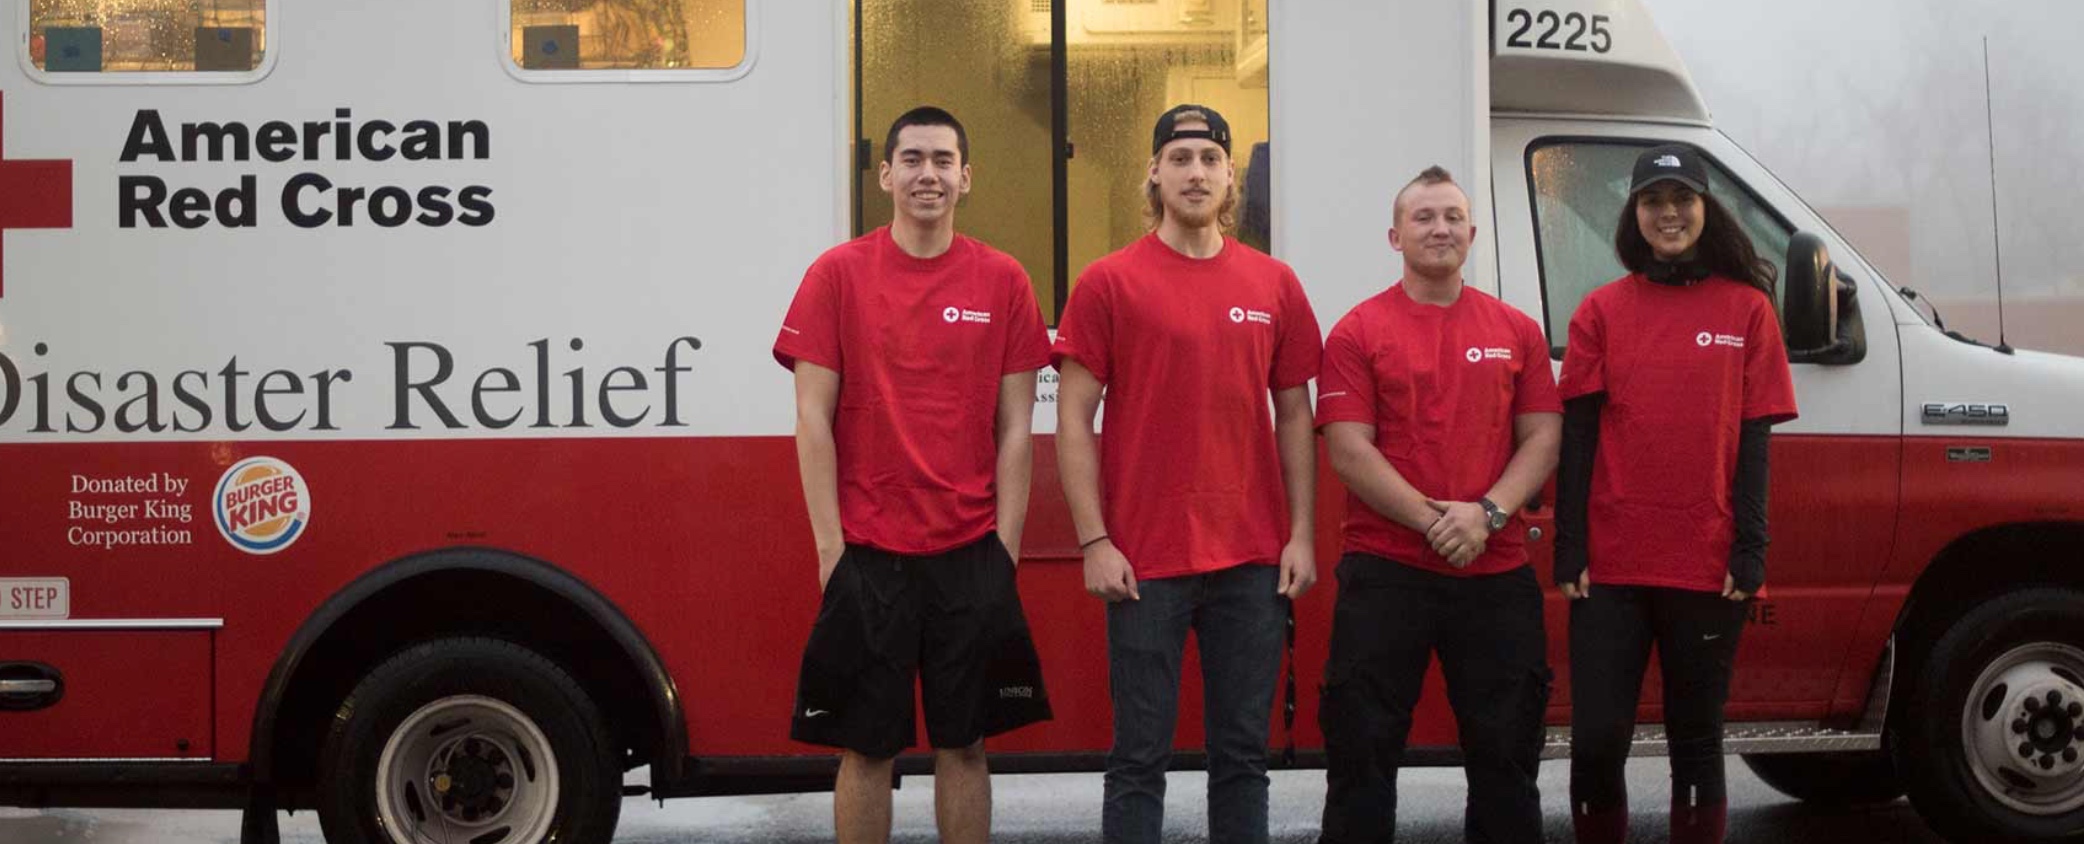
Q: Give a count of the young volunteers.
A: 4